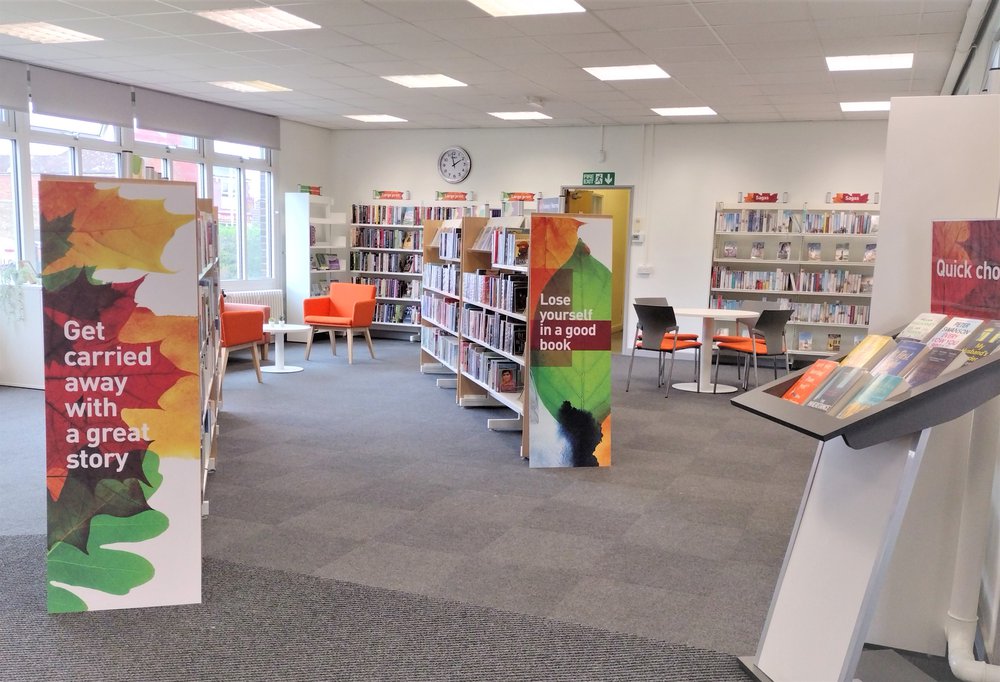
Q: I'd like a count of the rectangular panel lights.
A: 11